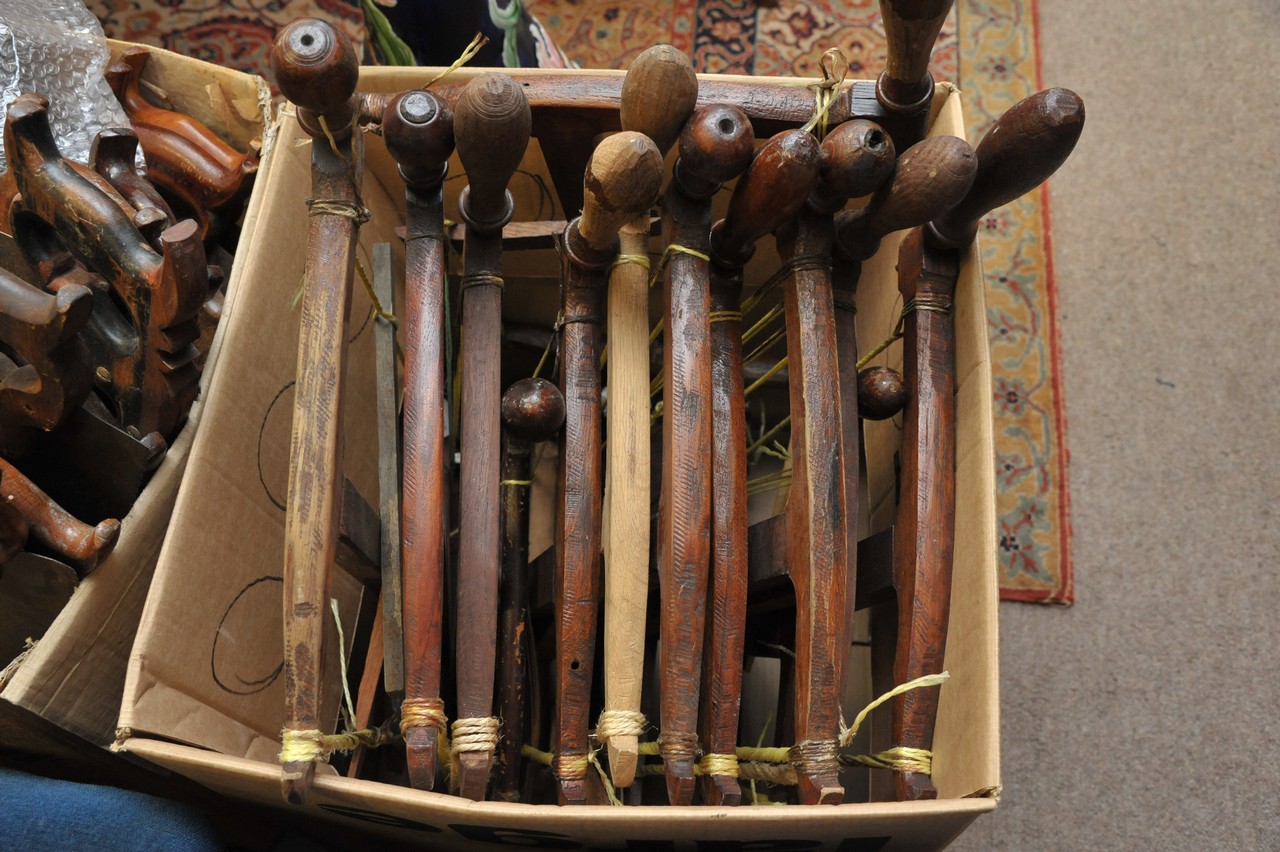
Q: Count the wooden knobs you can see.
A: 13